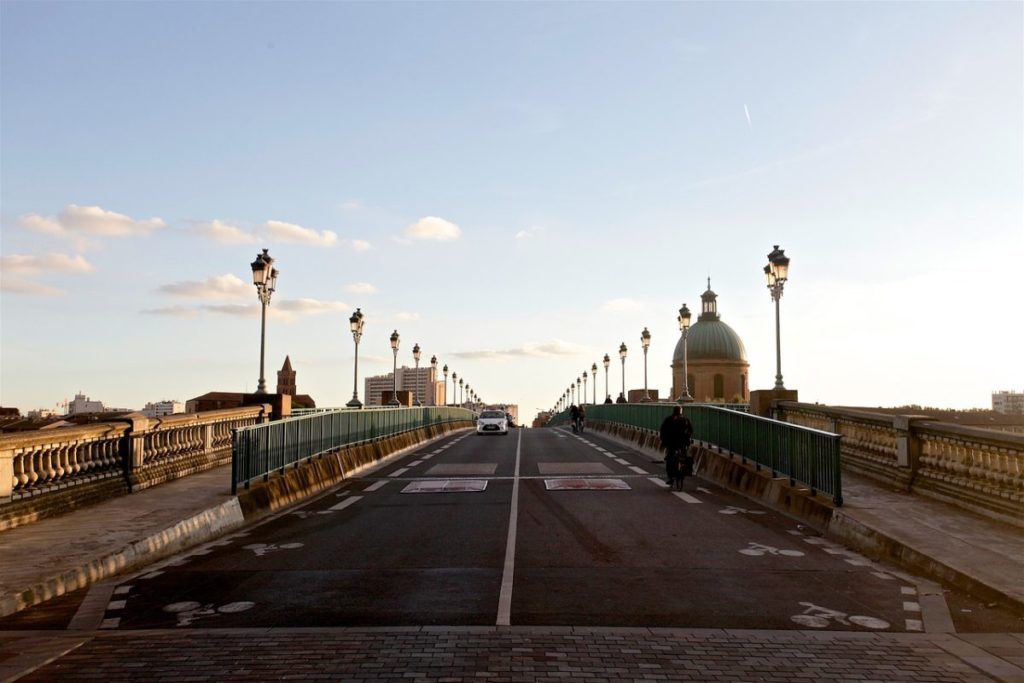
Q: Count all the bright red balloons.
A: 0